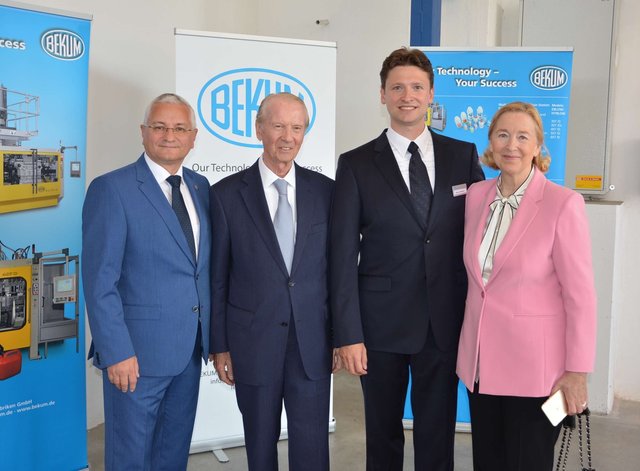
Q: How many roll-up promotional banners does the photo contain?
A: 3